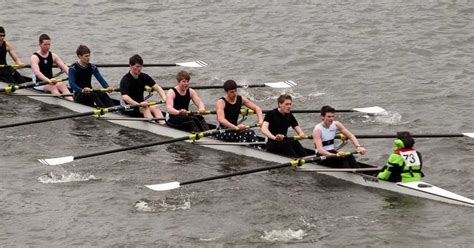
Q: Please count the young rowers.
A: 8